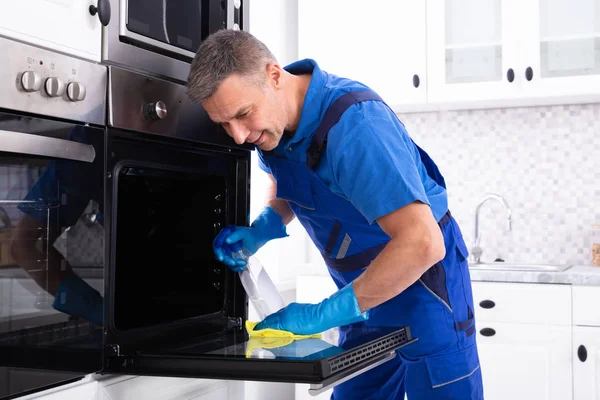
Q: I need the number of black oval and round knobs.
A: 7